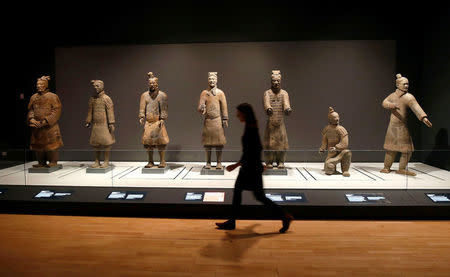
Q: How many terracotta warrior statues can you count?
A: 7